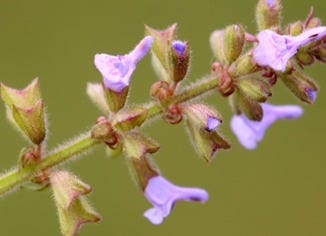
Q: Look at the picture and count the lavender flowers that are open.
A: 4